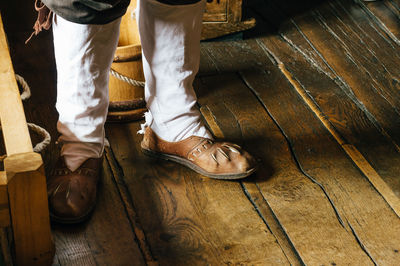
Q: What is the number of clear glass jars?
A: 0